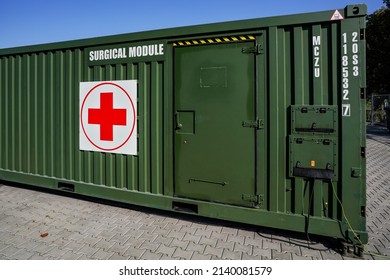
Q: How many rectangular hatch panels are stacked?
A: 2